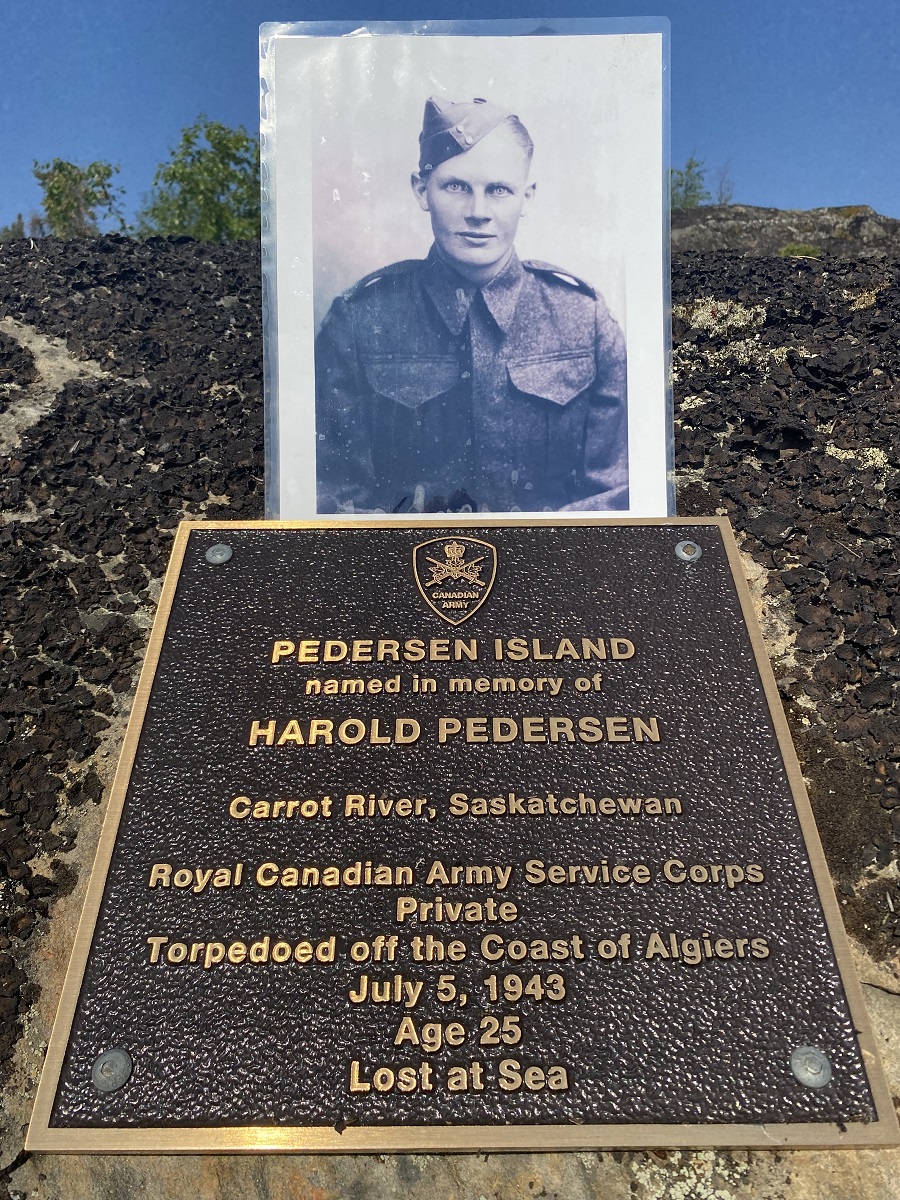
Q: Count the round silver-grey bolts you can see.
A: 4